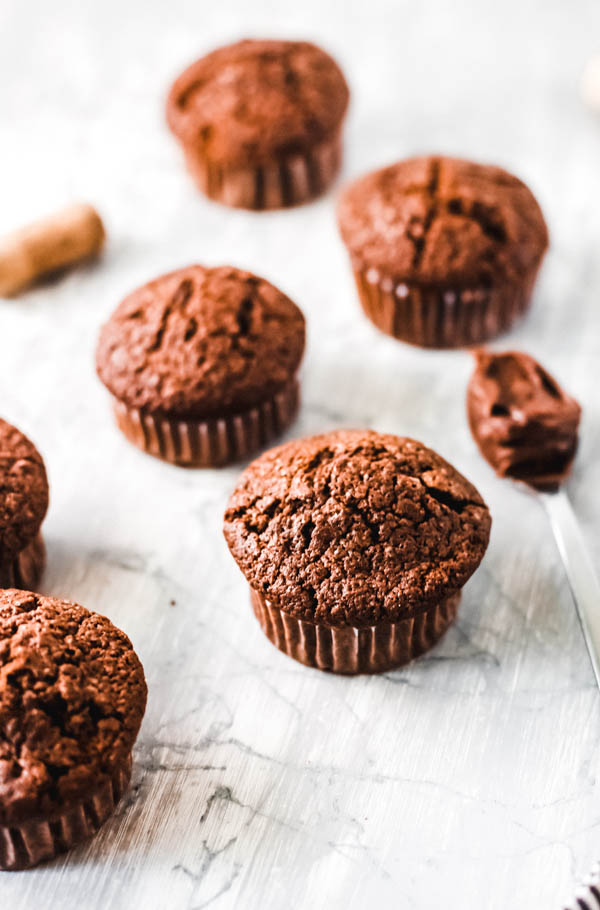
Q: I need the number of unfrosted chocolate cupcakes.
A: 6